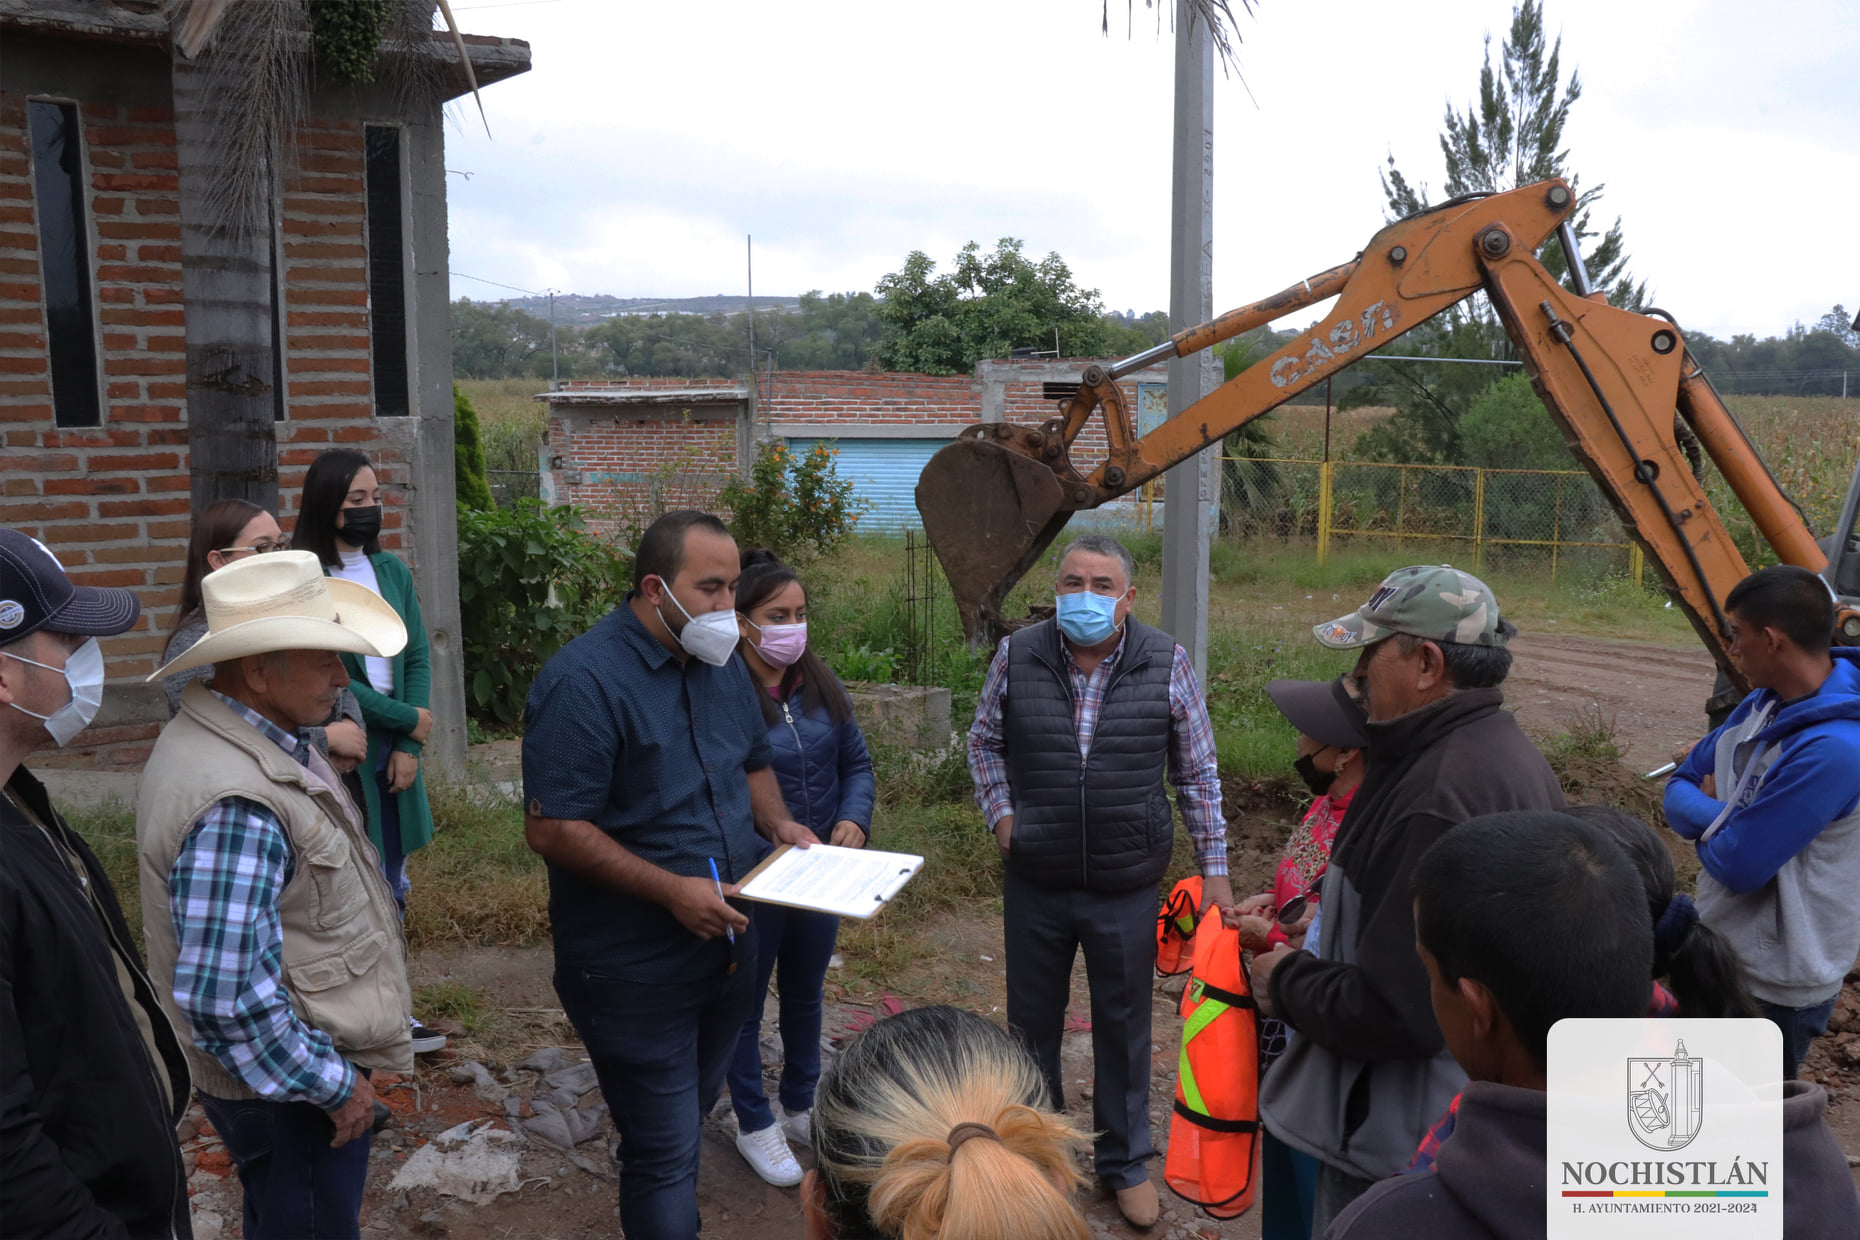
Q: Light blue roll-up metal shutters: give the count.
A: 1